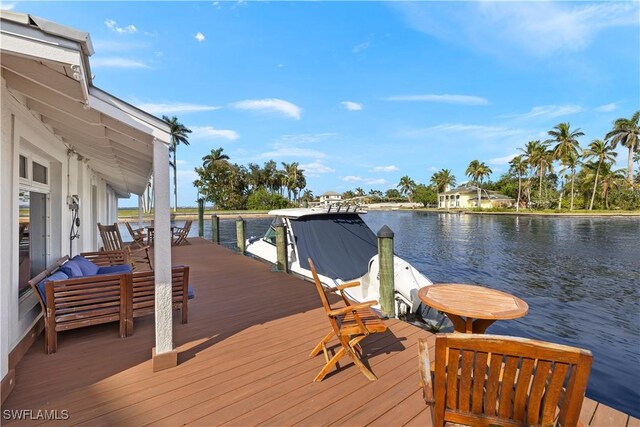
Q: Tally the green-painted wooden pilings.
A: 5